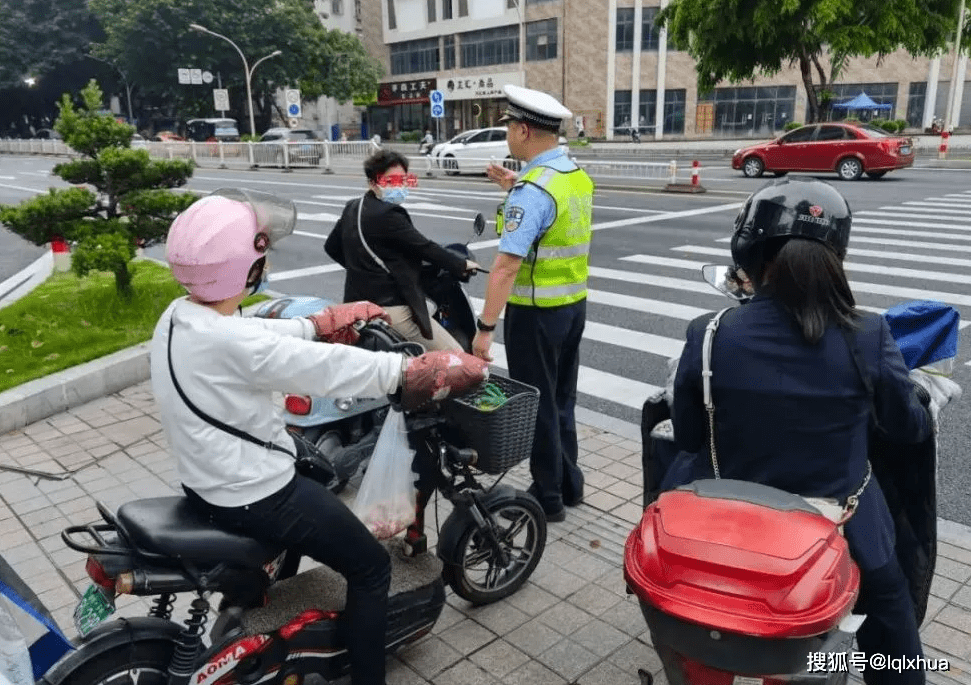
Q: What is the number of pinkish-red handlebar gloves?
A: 2